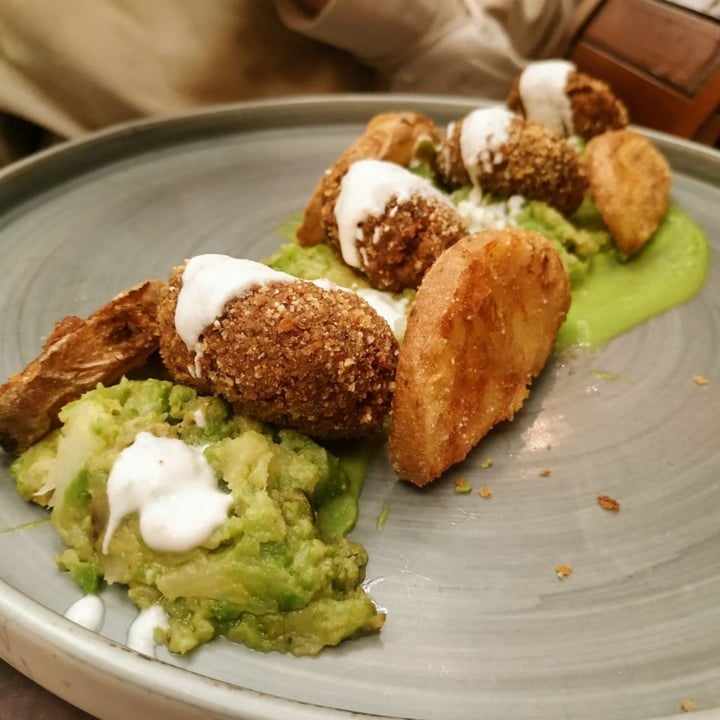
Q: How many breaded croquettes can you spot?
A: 4